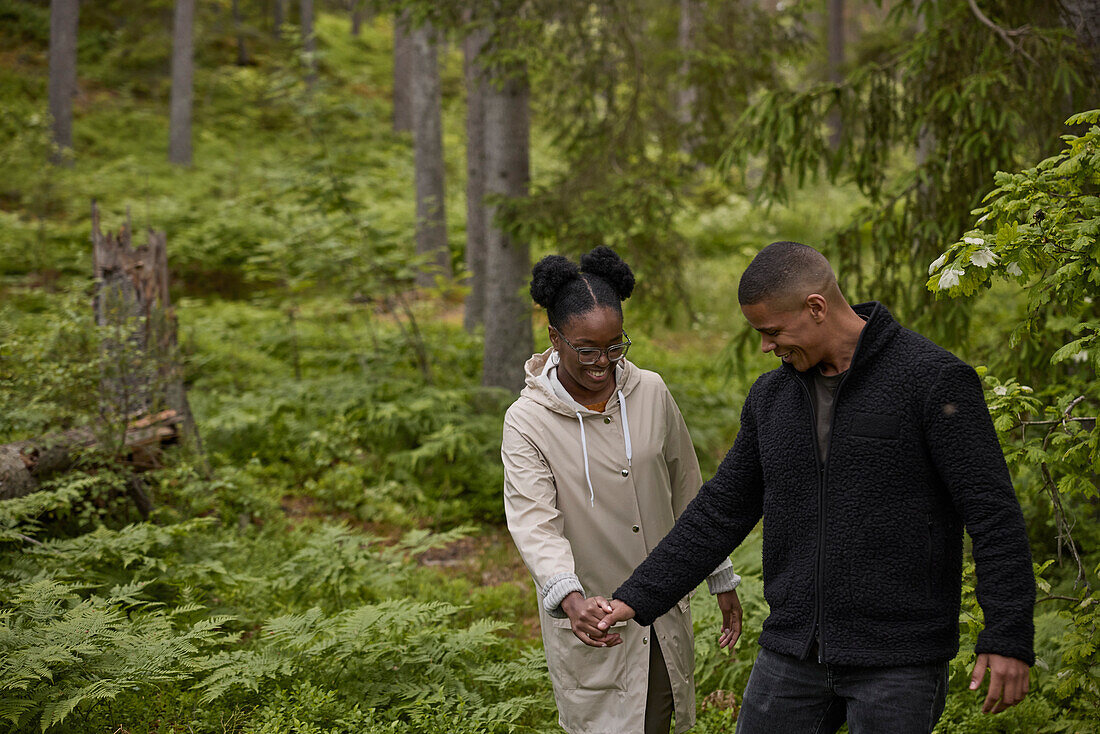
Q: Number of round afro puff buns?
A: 2